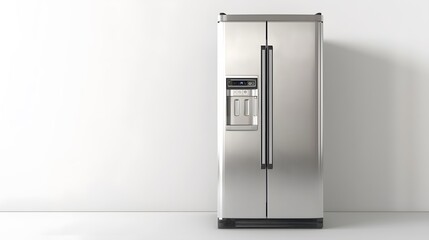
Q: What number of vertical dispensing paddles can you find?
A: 2